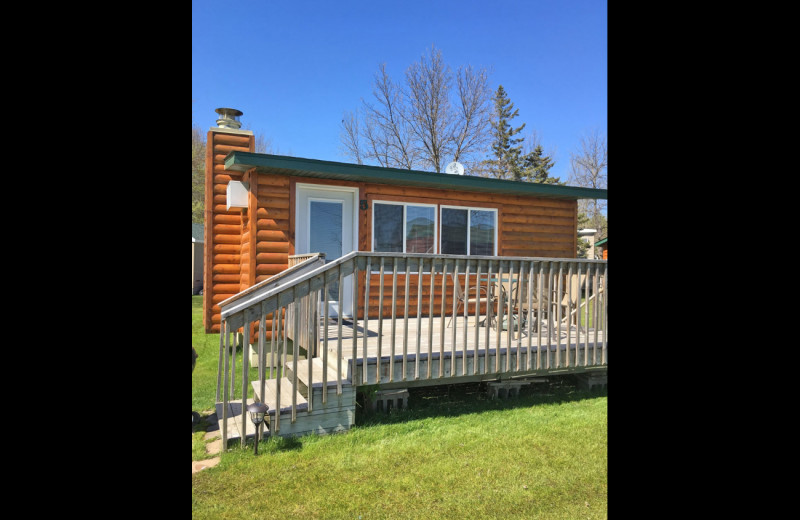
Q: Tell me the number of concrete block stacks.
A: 3